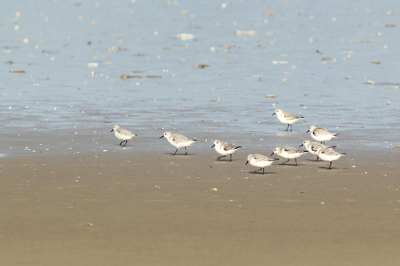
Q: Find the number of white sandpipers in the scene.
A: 9